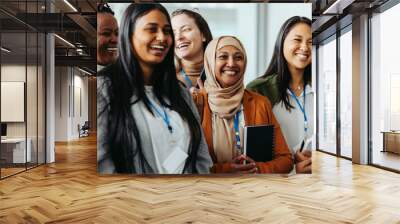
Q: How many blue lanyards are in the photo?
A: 4